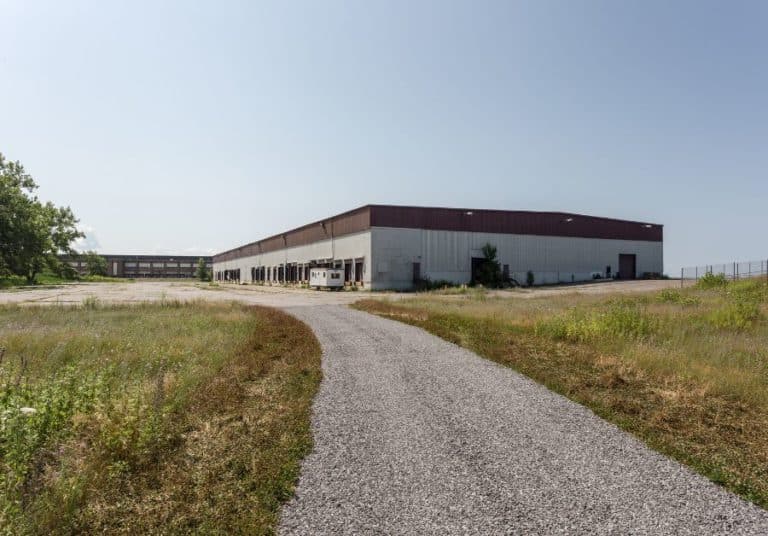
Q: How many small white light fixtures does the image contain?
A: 3